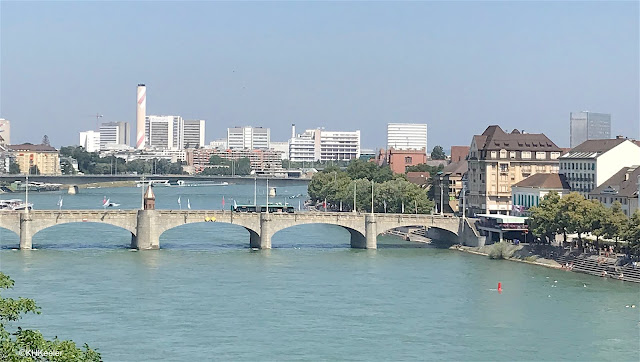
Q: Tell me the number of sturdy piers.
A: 4